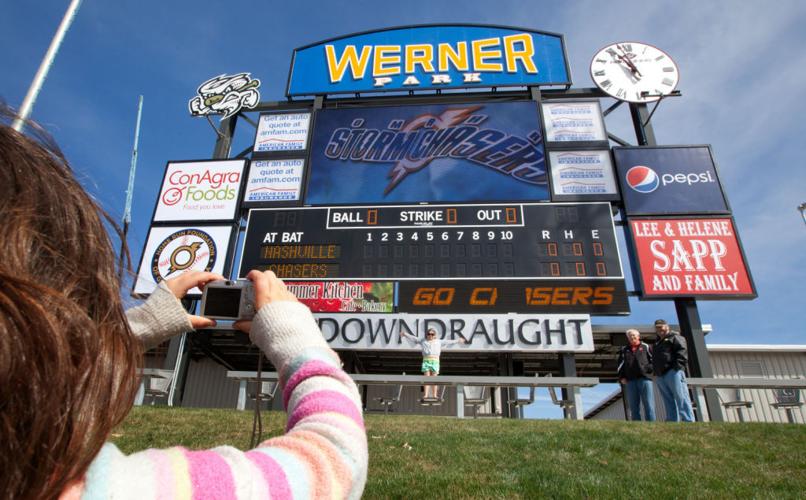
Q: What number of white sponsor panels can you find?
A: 6